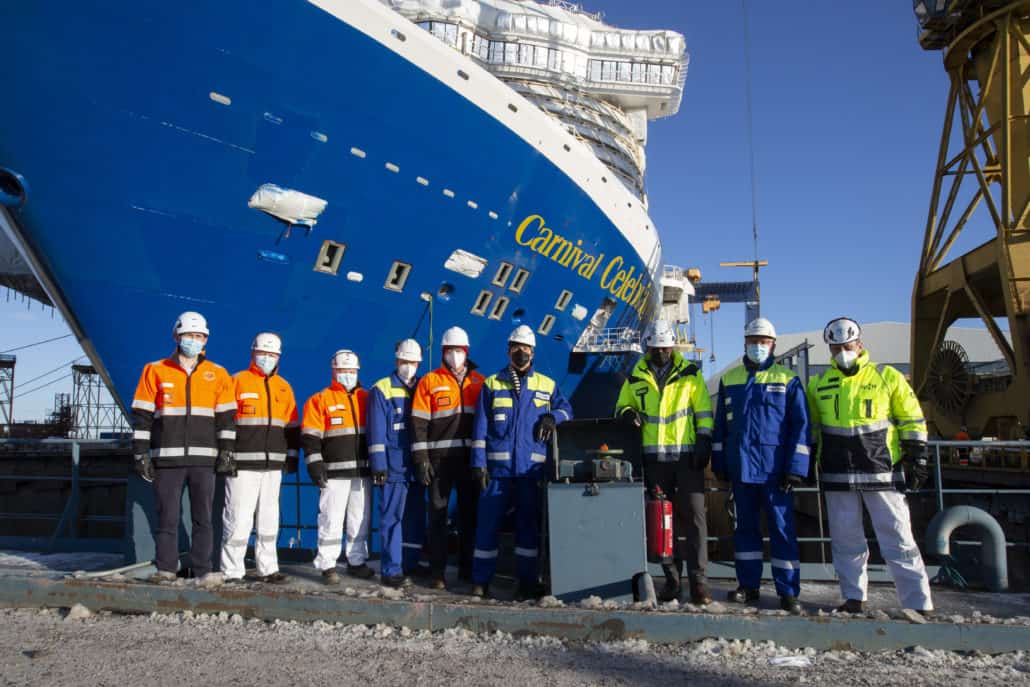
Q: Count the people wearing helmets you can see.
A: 9